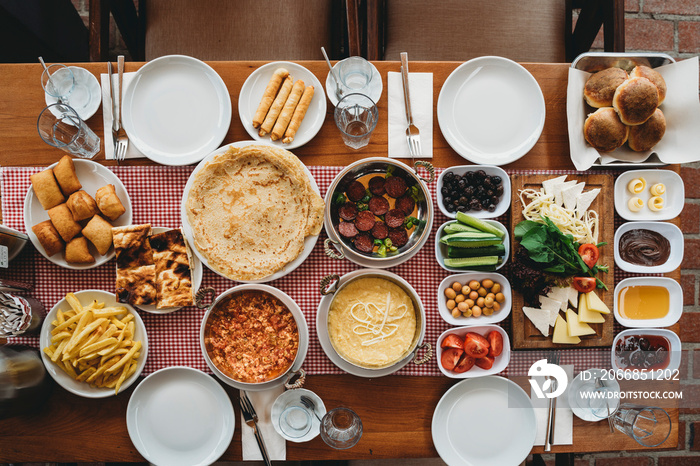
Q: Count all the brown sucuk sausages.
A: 12